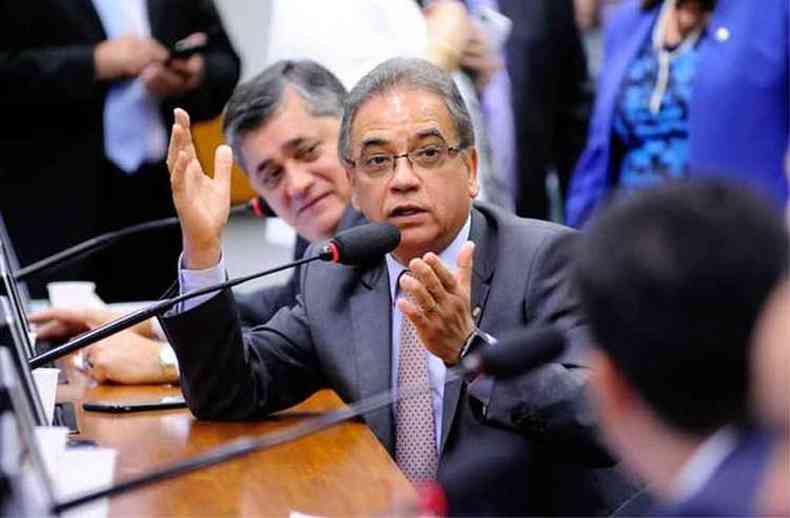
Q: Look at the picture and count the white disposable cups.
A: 4